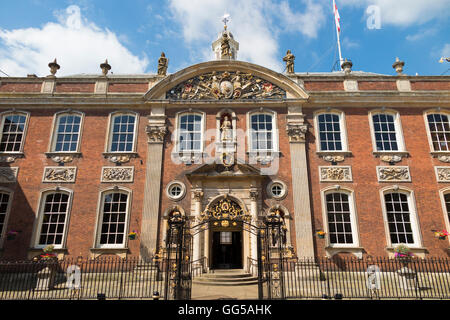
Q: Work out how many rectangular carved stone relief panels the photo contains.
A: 6